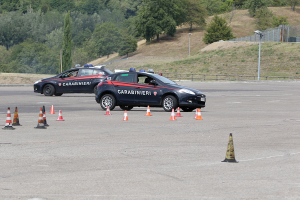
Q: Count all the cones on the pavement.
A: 14